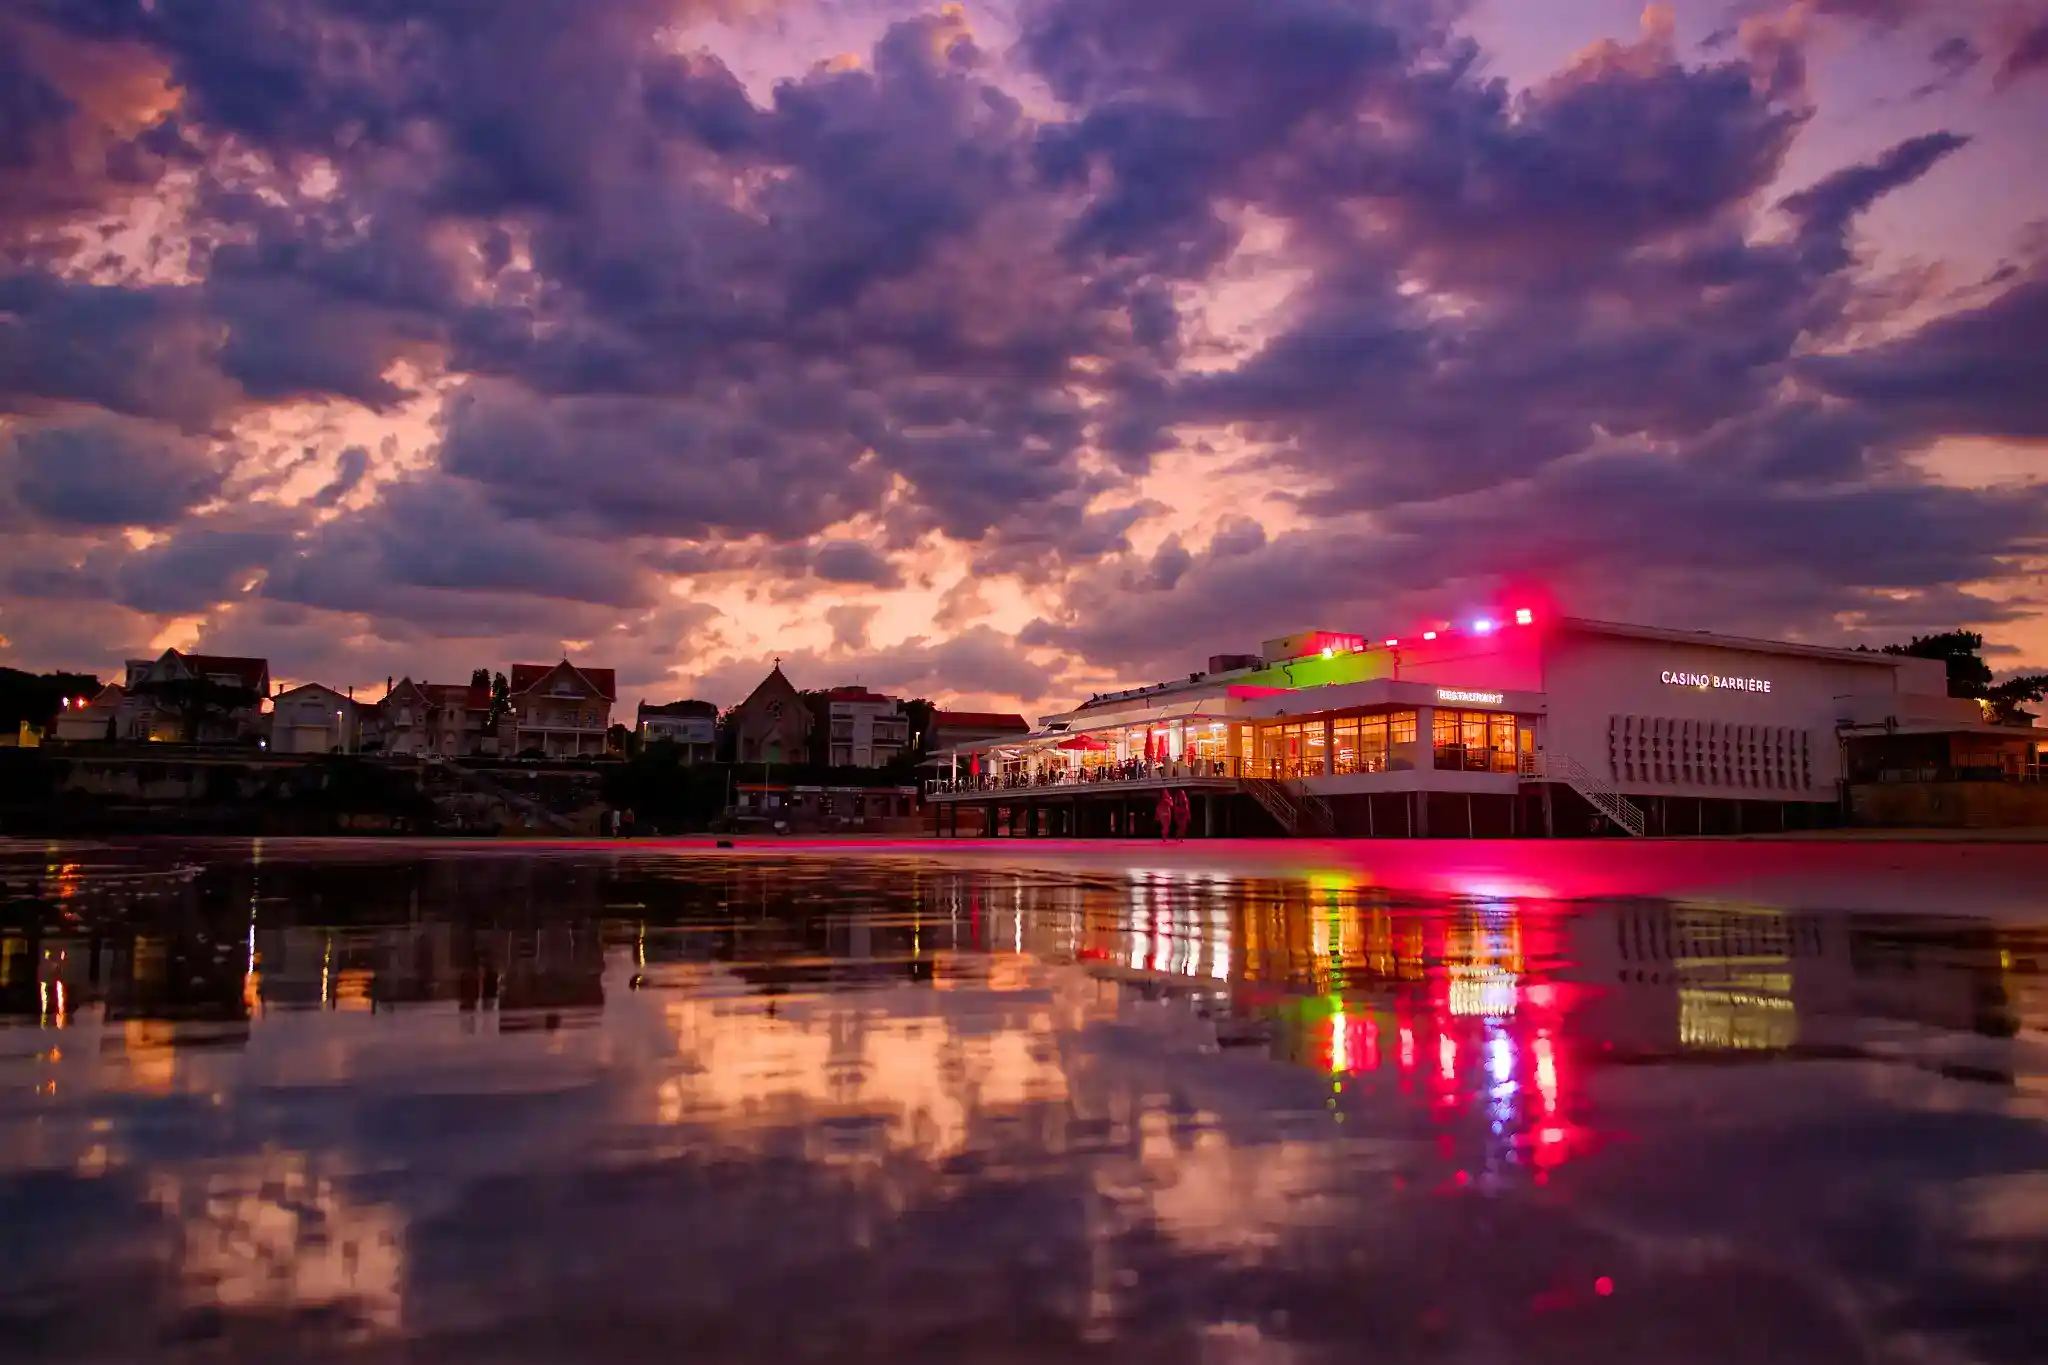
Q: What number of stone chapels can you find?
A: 1